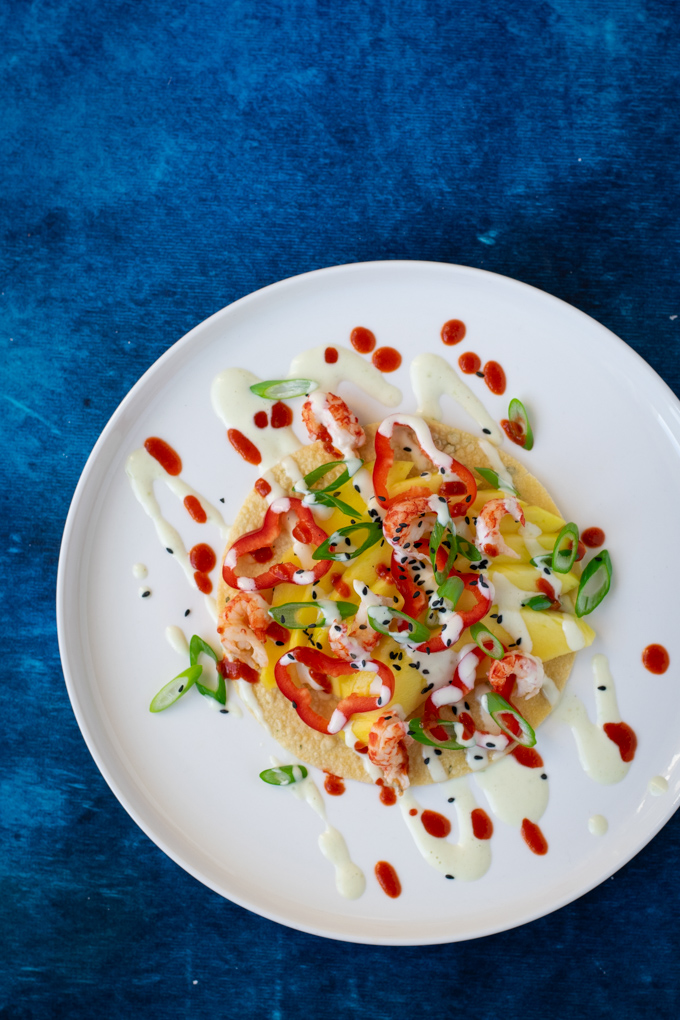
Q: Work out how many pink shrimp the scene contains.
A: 7